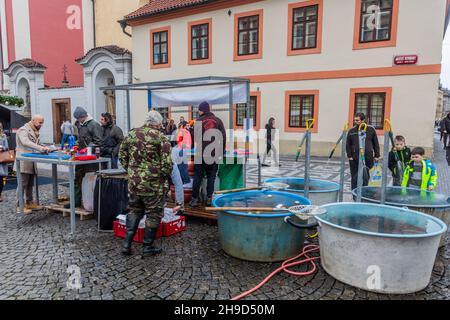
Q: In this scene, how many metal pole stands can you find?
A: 4